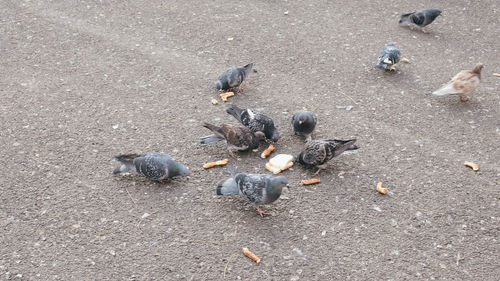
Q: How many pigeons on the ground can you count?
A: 10